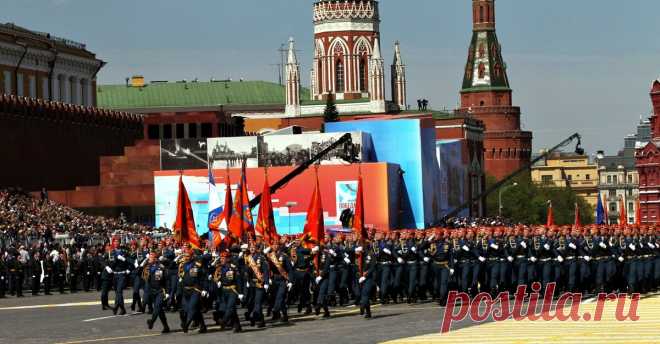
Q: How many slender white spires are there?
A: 3